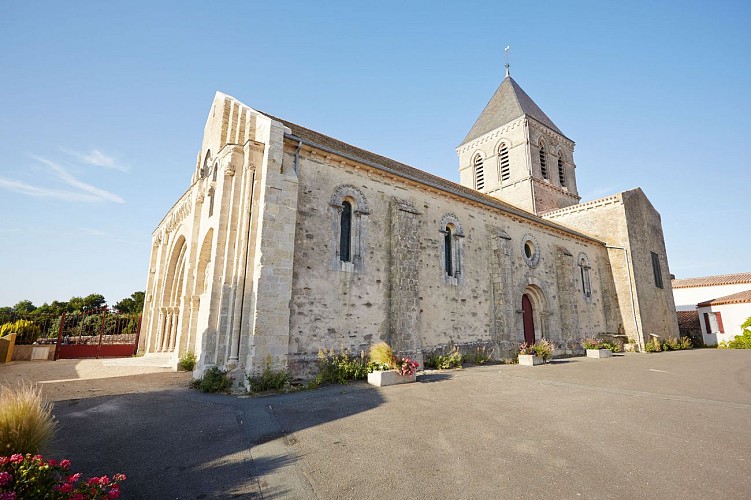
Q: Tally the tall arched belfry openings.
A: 4